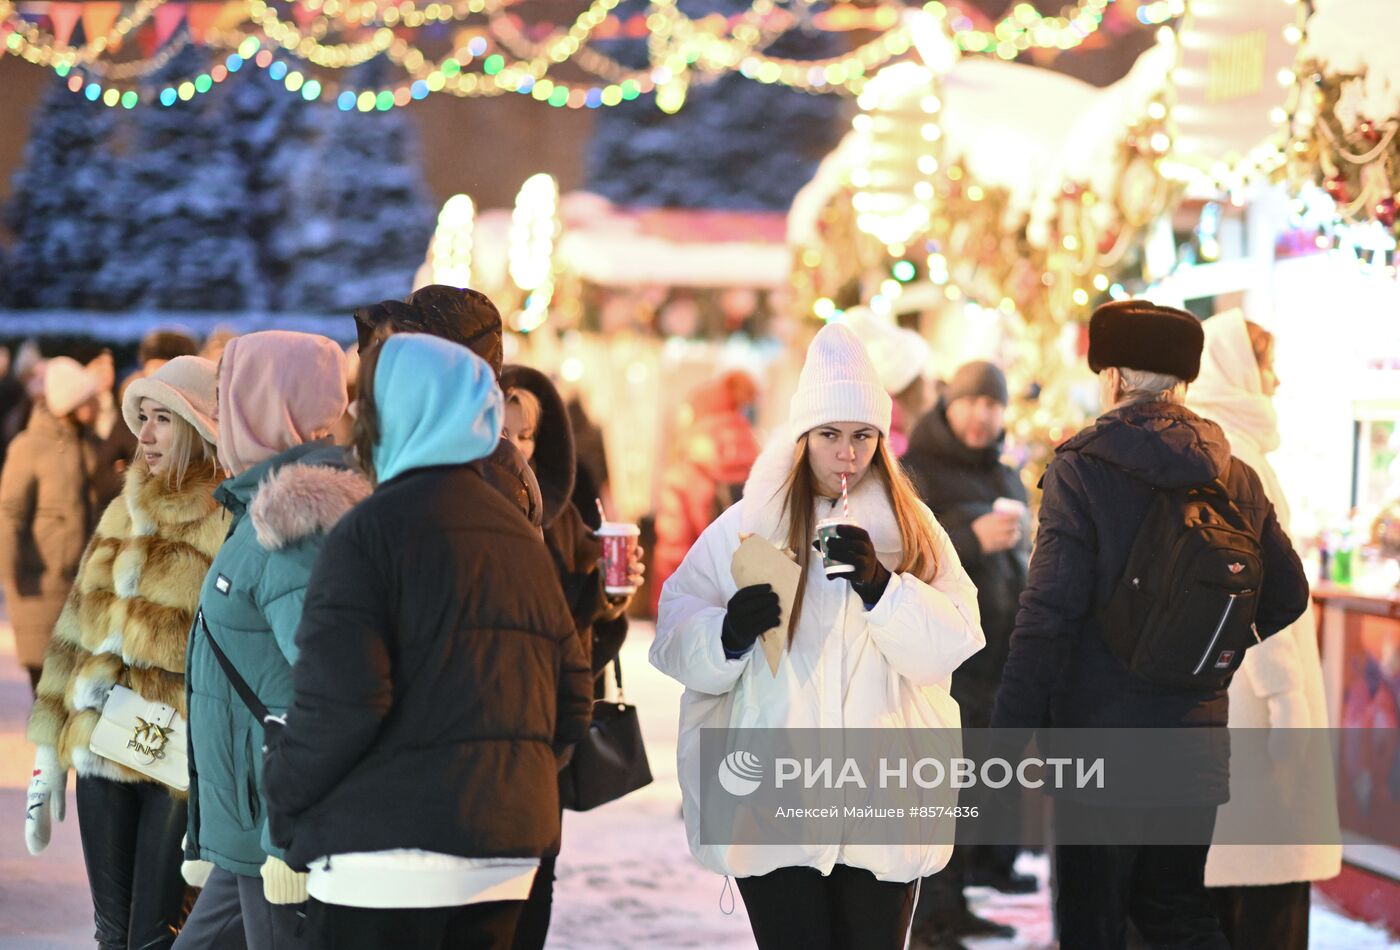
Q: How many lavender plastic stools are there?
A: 0